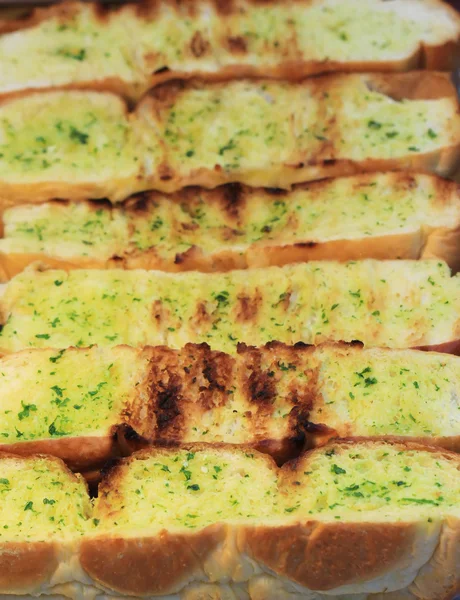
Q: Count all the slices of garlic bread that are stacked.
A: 6